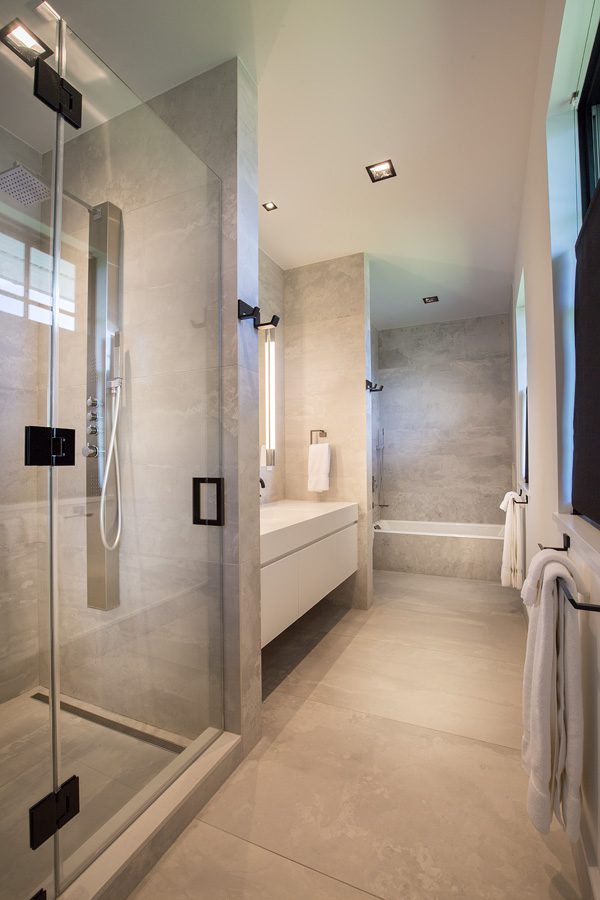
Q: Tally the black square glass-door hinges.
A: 3